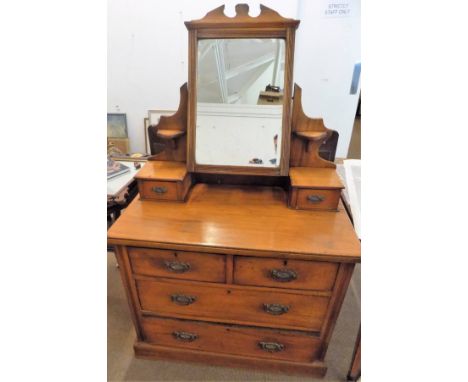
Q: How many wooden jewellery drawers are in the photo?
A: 2